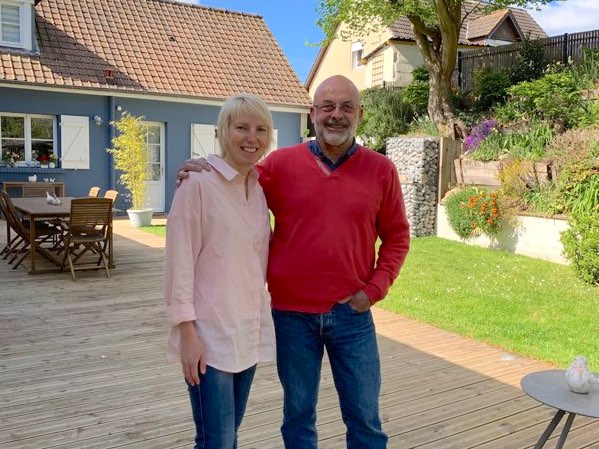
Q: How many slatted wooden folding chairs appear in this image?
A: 5